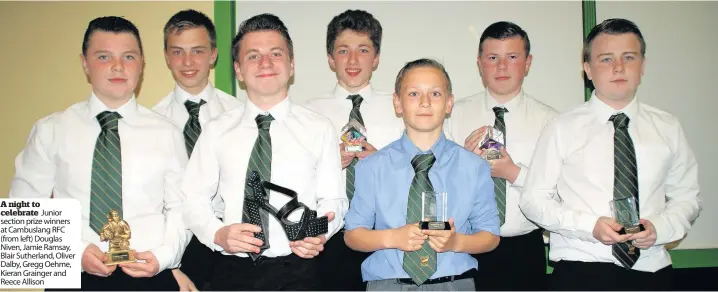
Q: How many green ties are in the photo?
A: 7